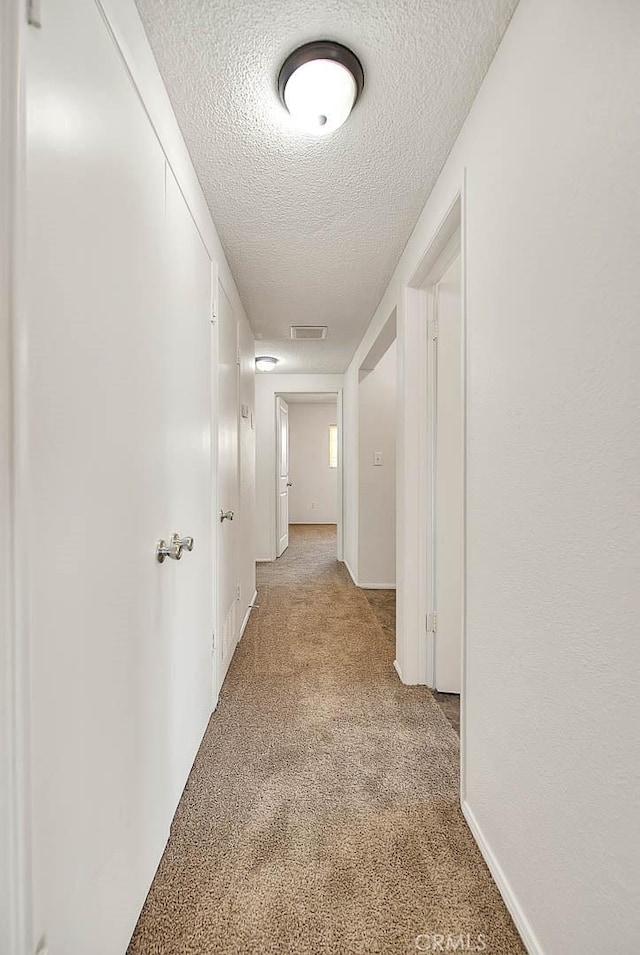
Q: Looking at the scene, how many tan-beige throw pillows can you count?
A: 0